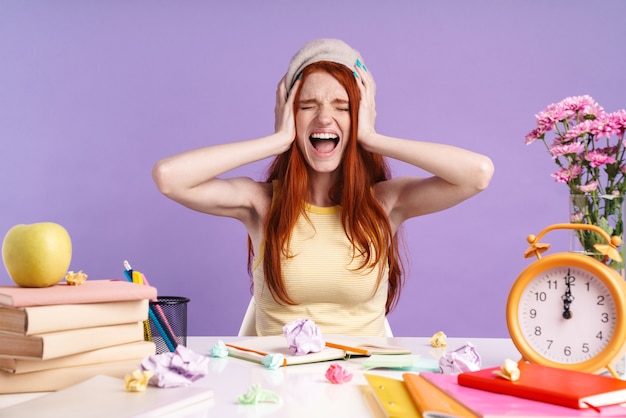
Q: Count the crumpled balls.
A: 11